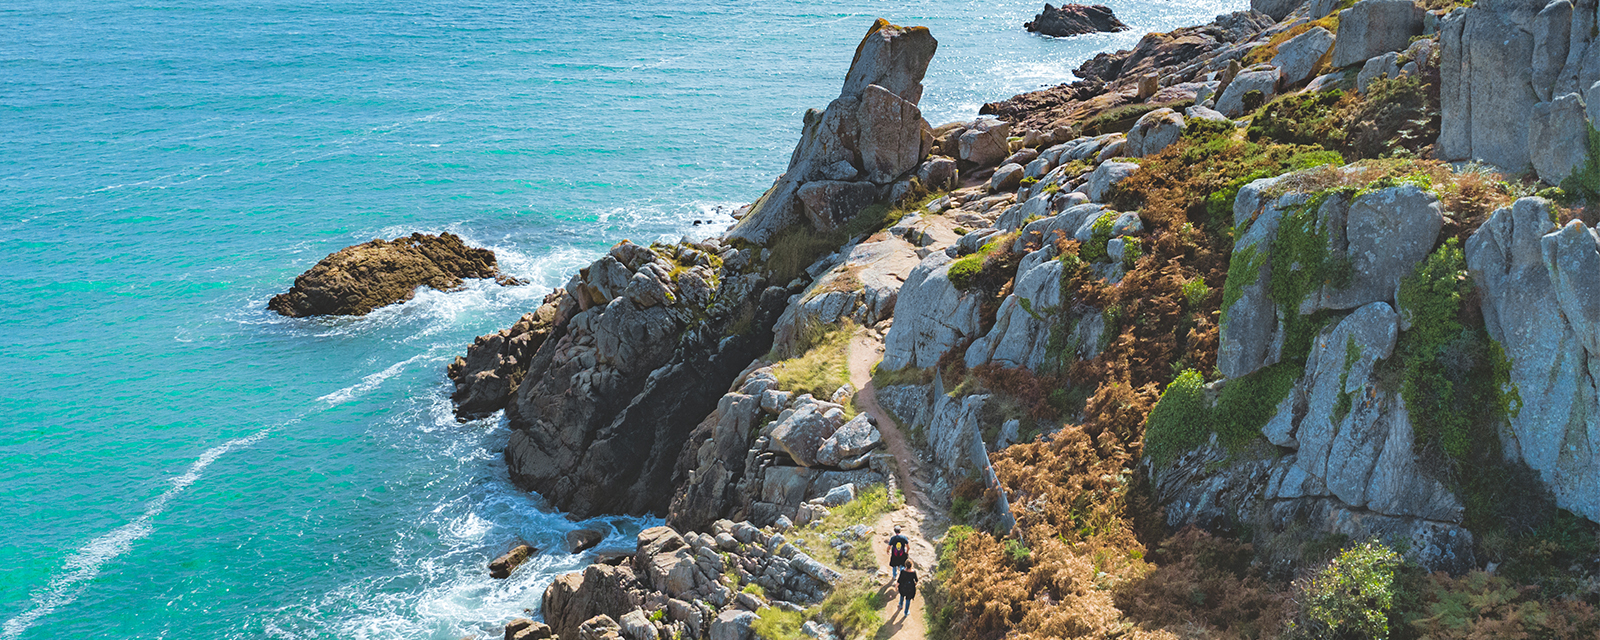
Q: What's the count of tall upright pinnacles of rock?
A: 1